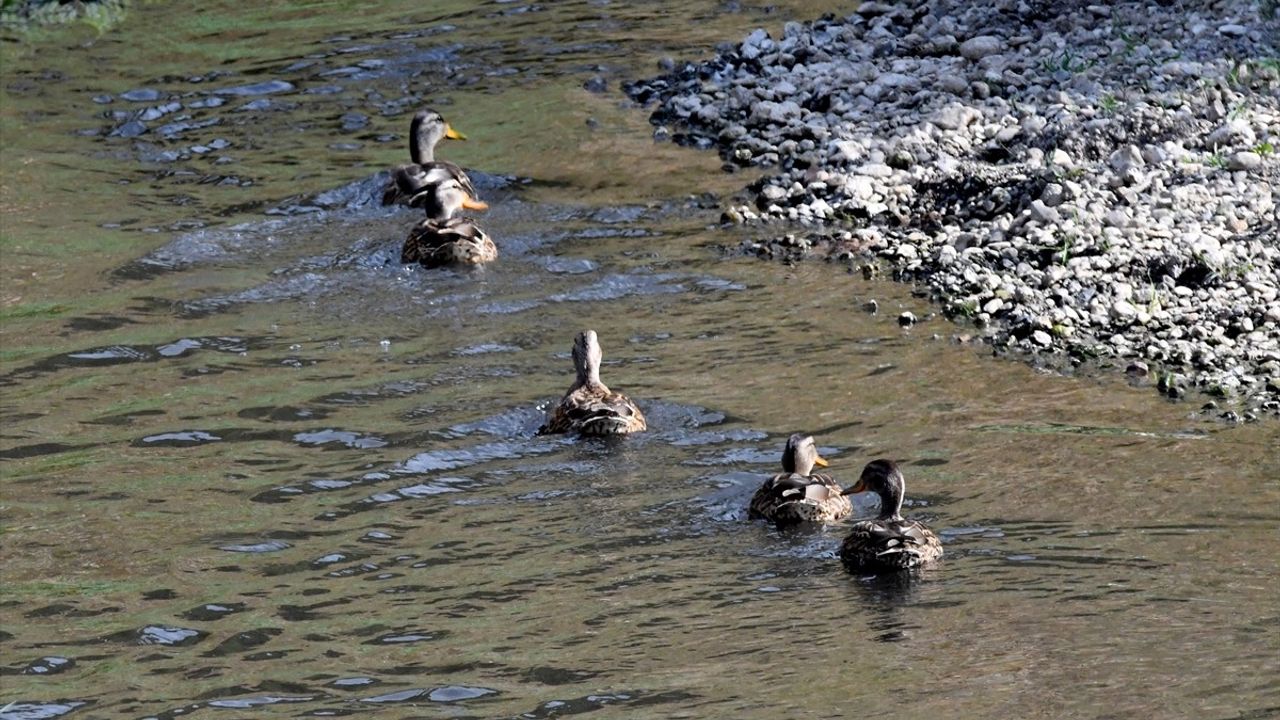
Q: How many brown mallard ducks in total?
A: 5